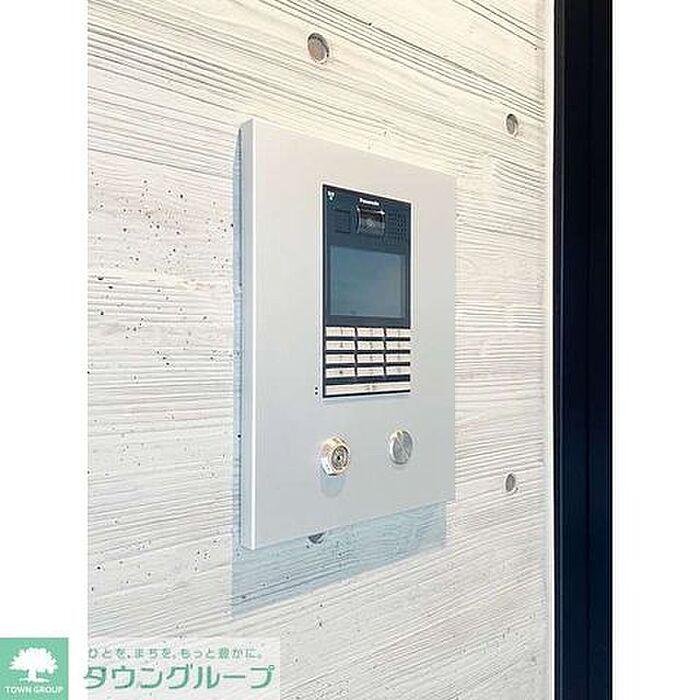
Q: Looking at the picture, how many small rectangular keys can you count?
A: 12